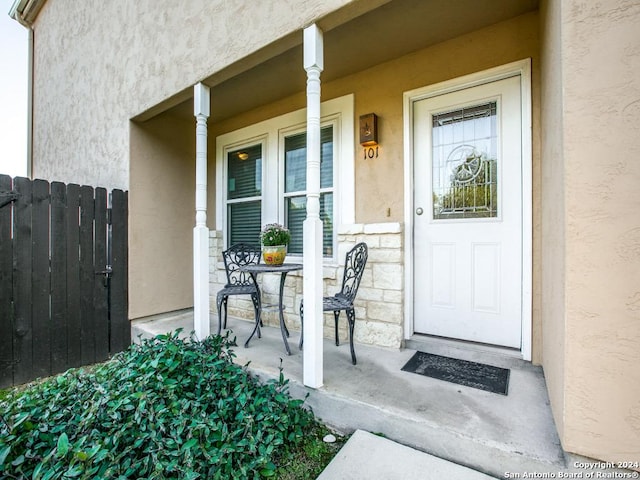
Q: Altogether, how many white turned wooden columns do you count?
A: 2